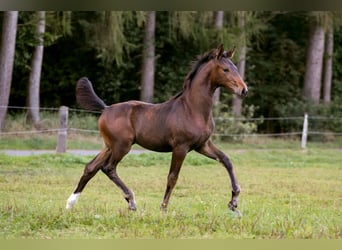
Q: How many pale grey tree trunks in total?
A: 7